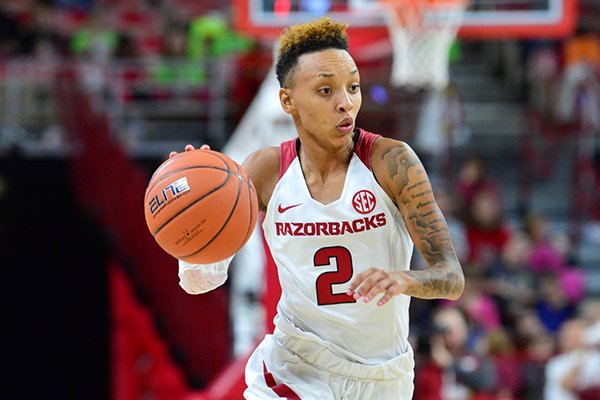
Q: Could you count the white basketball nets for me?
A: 1